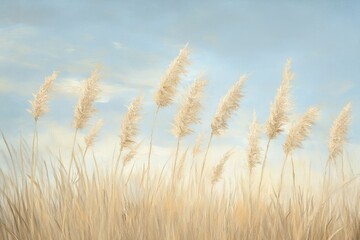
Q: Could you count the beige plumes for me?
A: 14